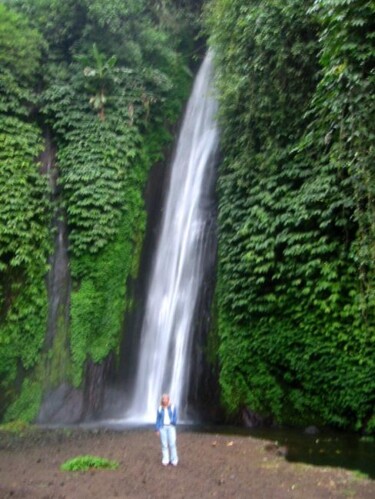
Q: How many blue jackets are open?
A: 1